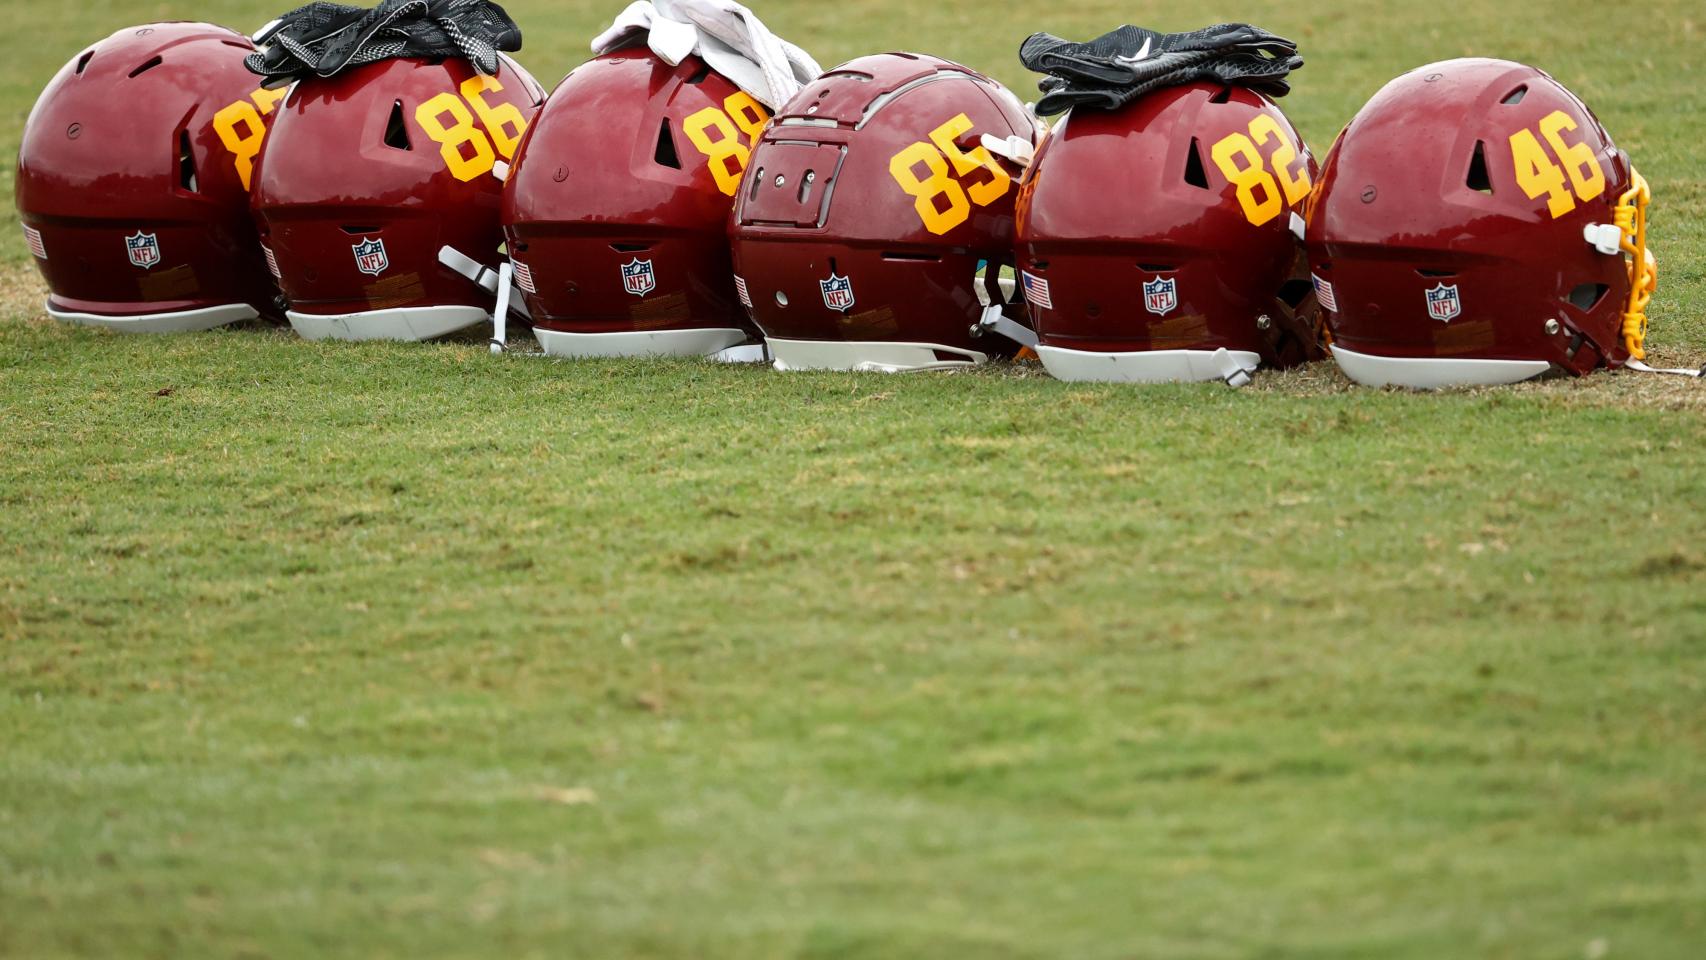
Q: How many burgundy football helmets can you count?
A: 6